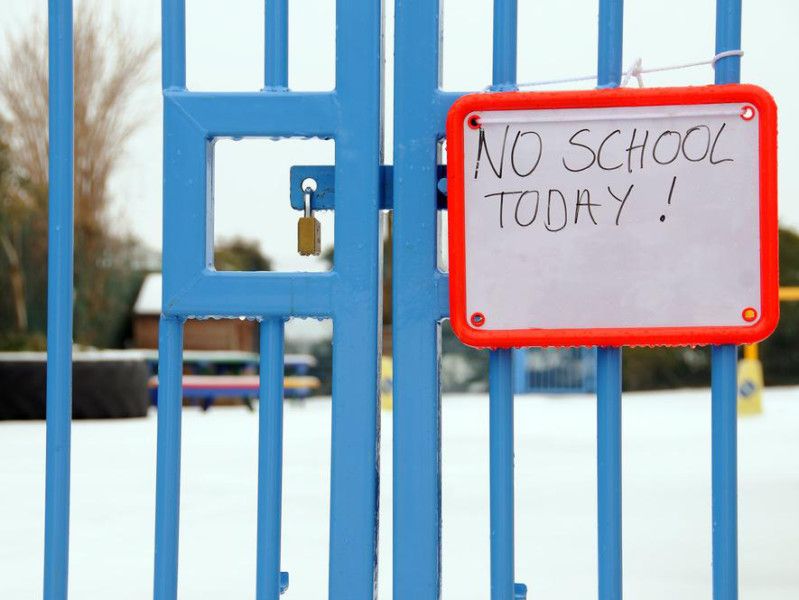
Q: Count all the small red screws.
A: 4